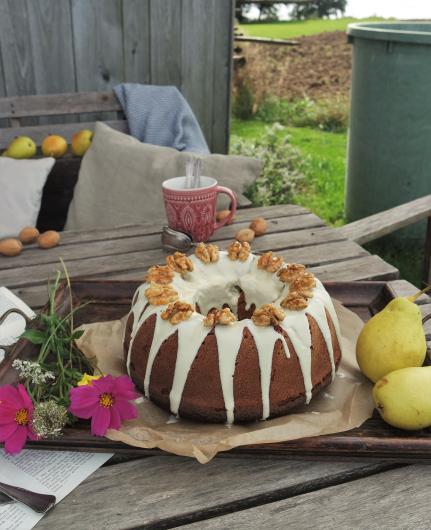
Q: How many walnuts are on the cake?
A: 12